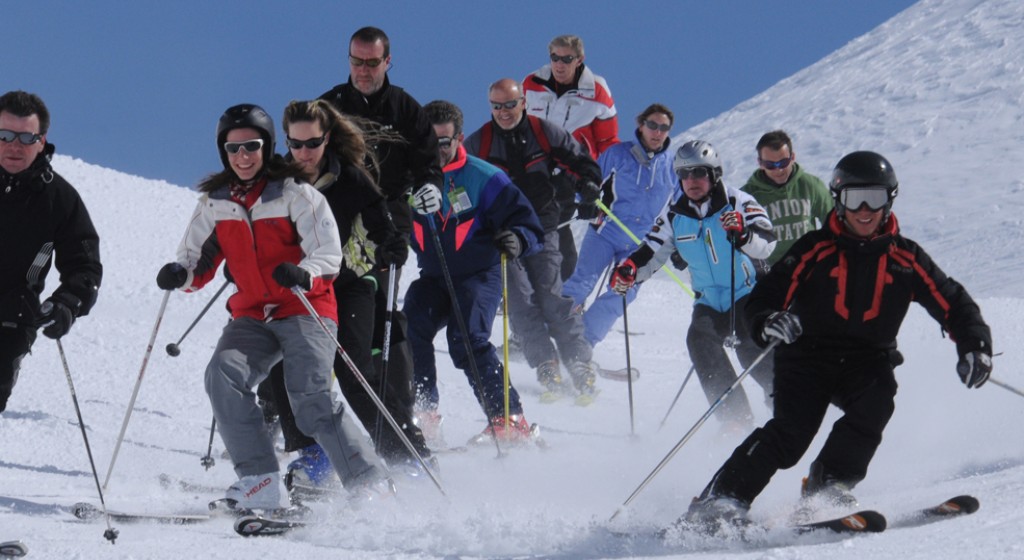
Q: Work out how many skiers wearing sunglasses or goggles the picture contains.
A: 11